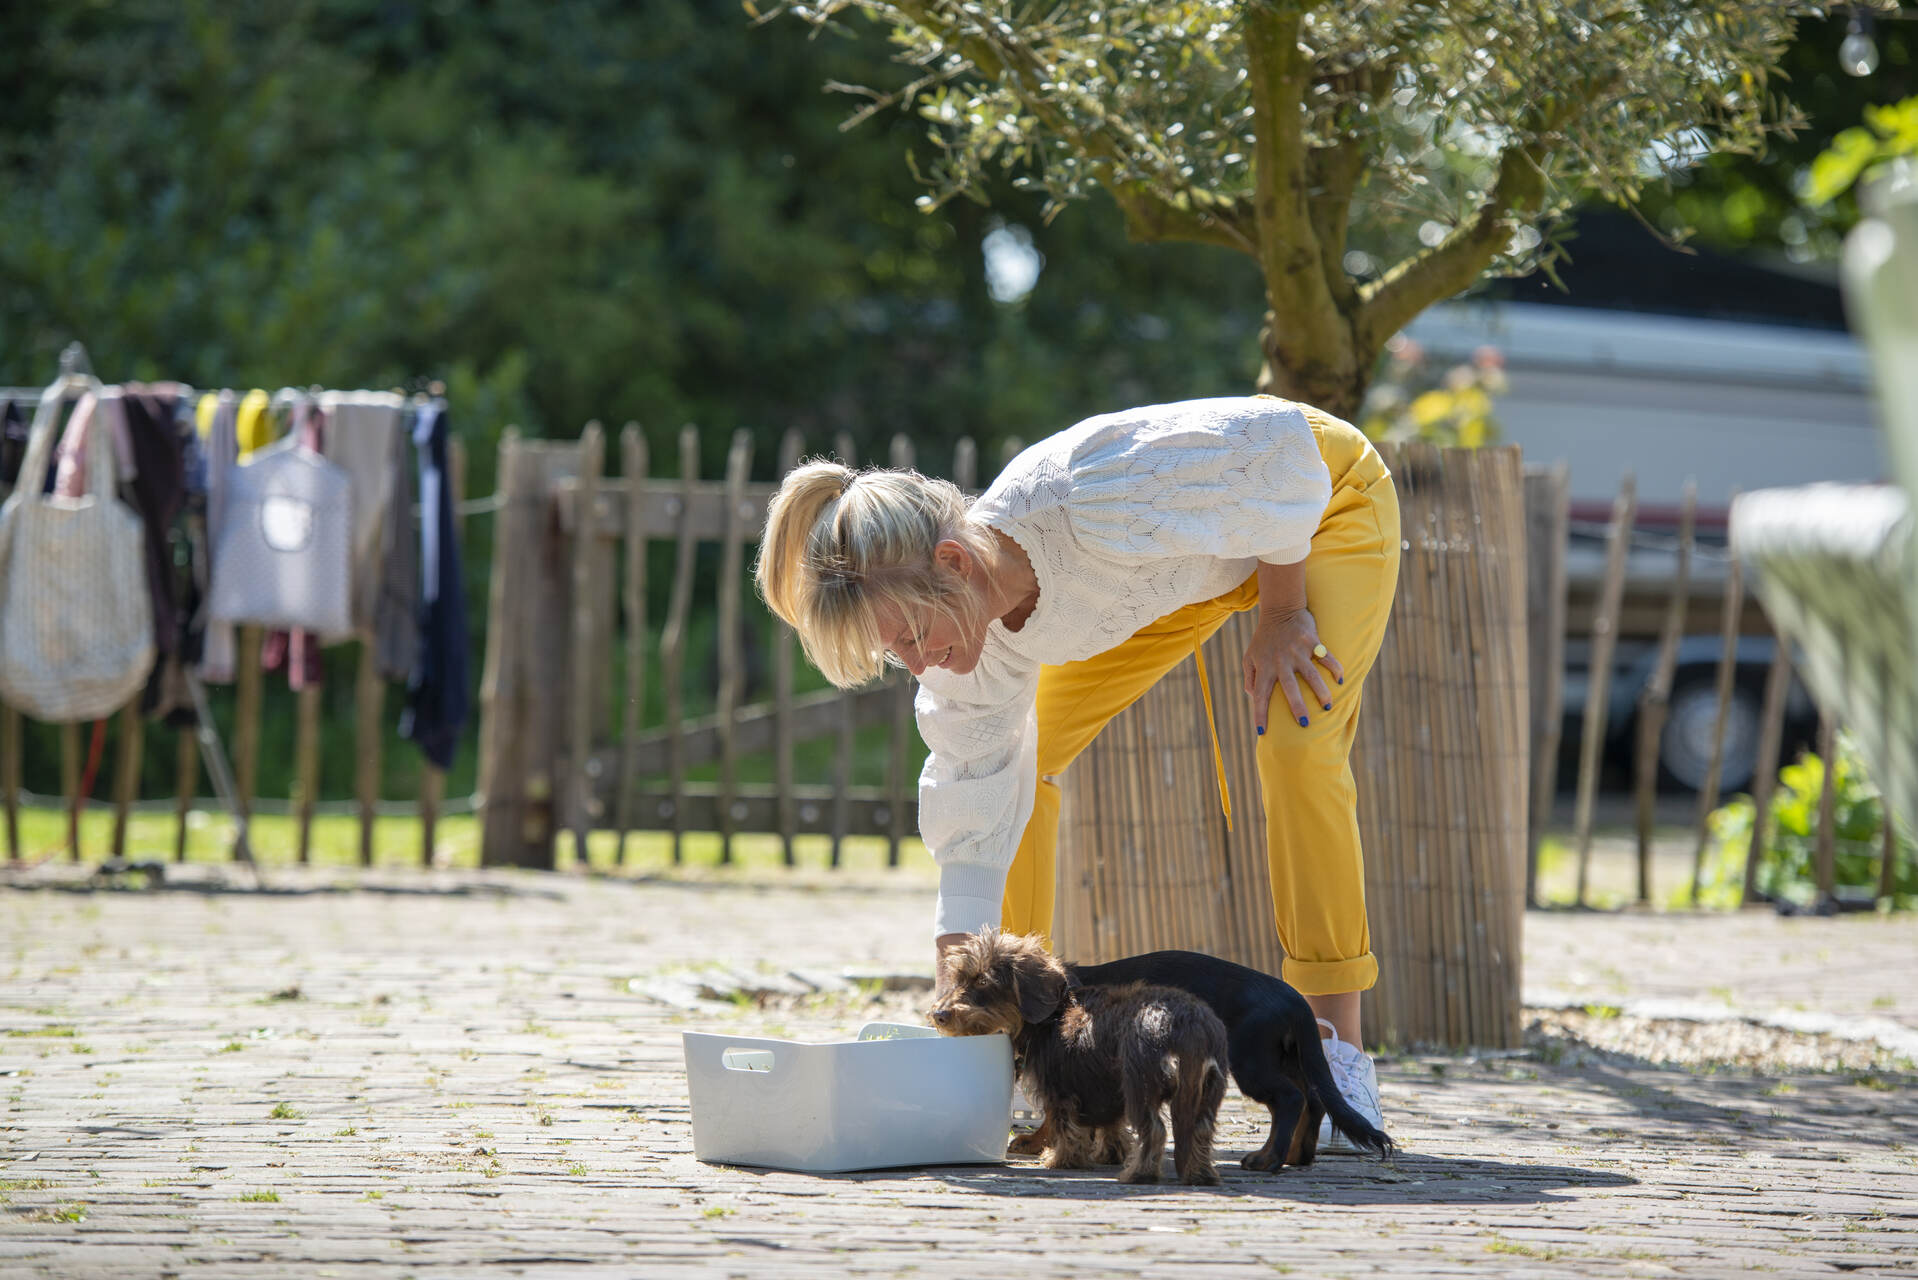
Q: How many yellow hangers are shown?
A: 2